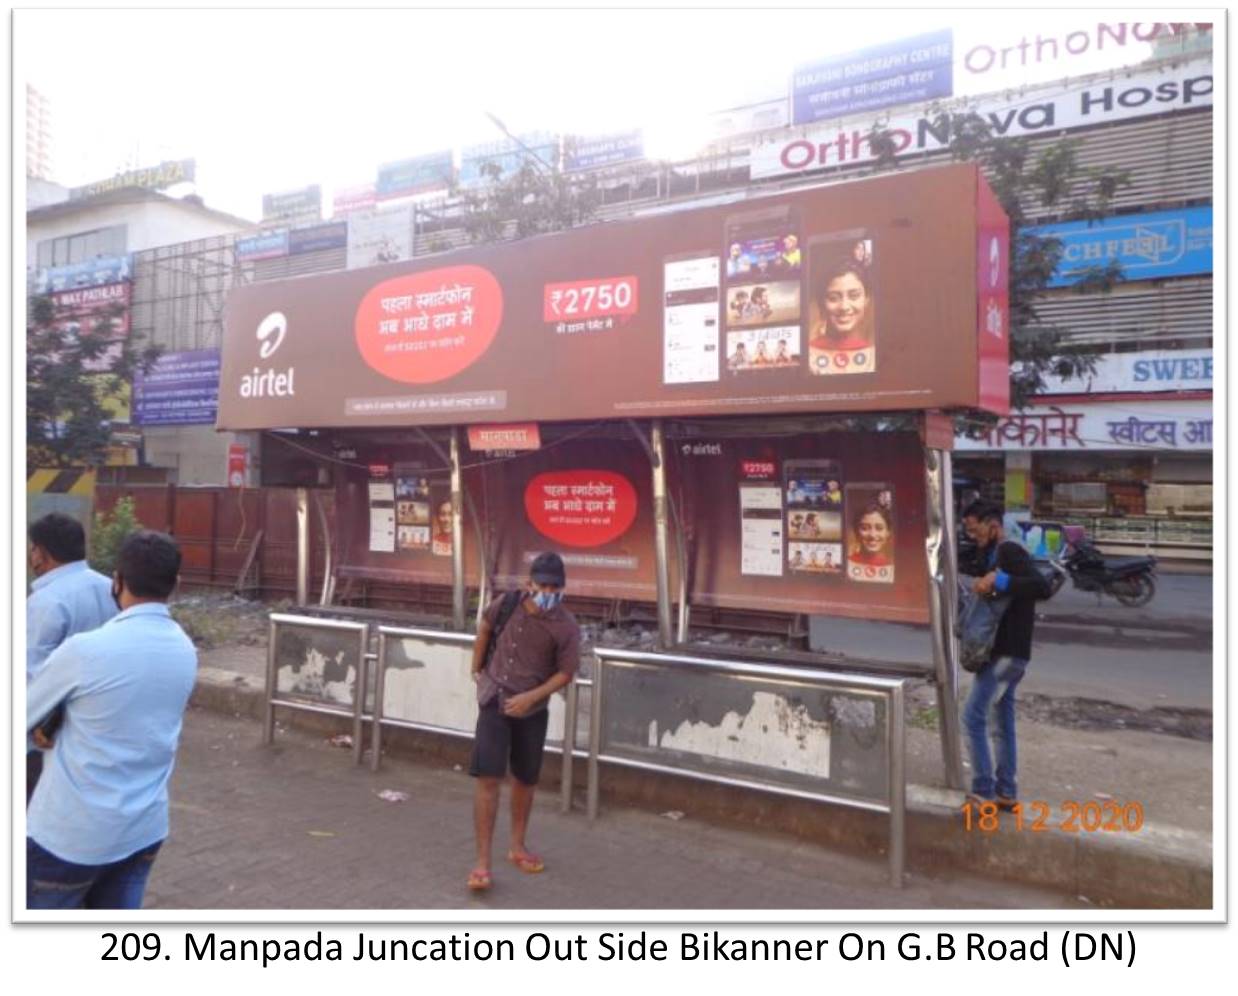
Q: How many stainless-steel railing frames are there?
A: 3